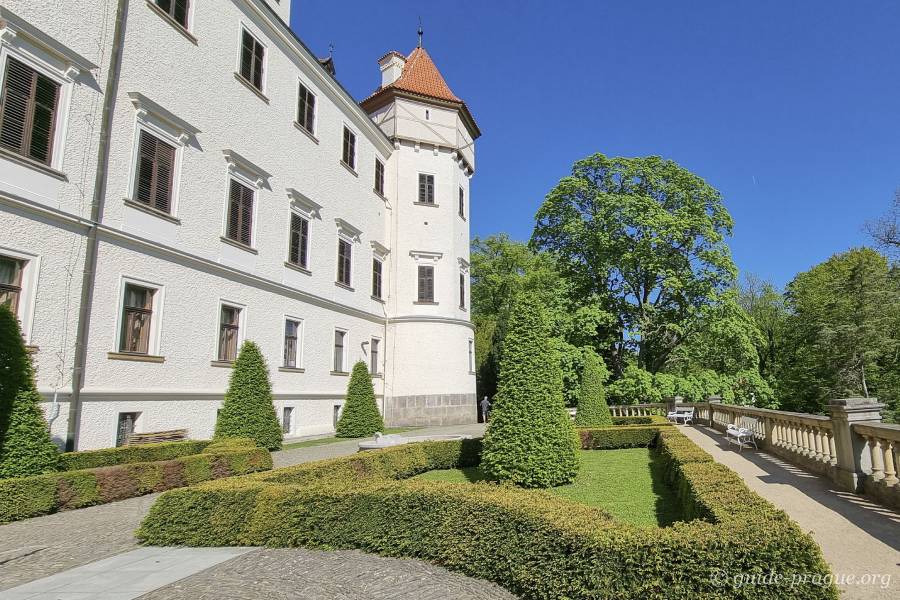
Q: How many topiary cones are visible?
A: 5